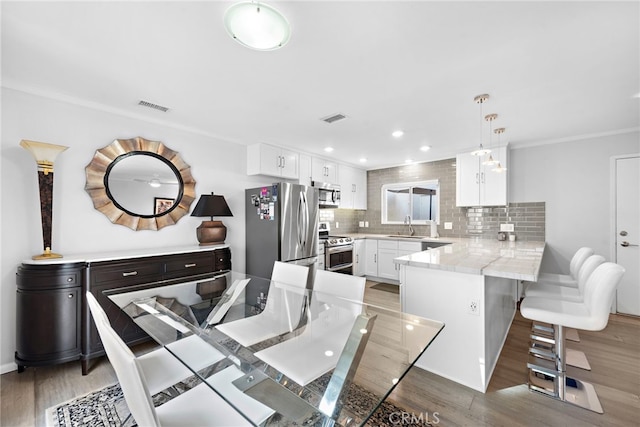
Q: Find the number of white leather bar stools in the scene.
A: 3